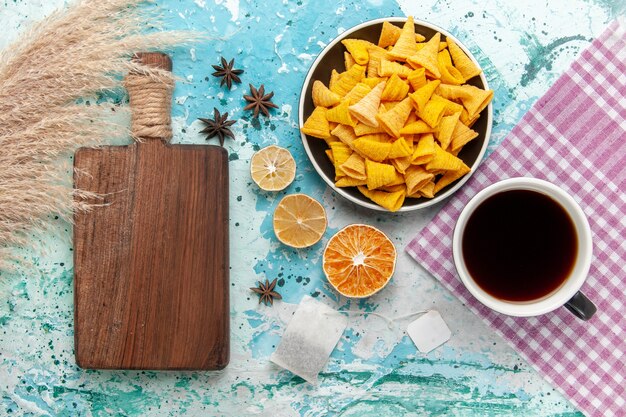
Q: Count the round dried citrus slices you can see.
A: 3